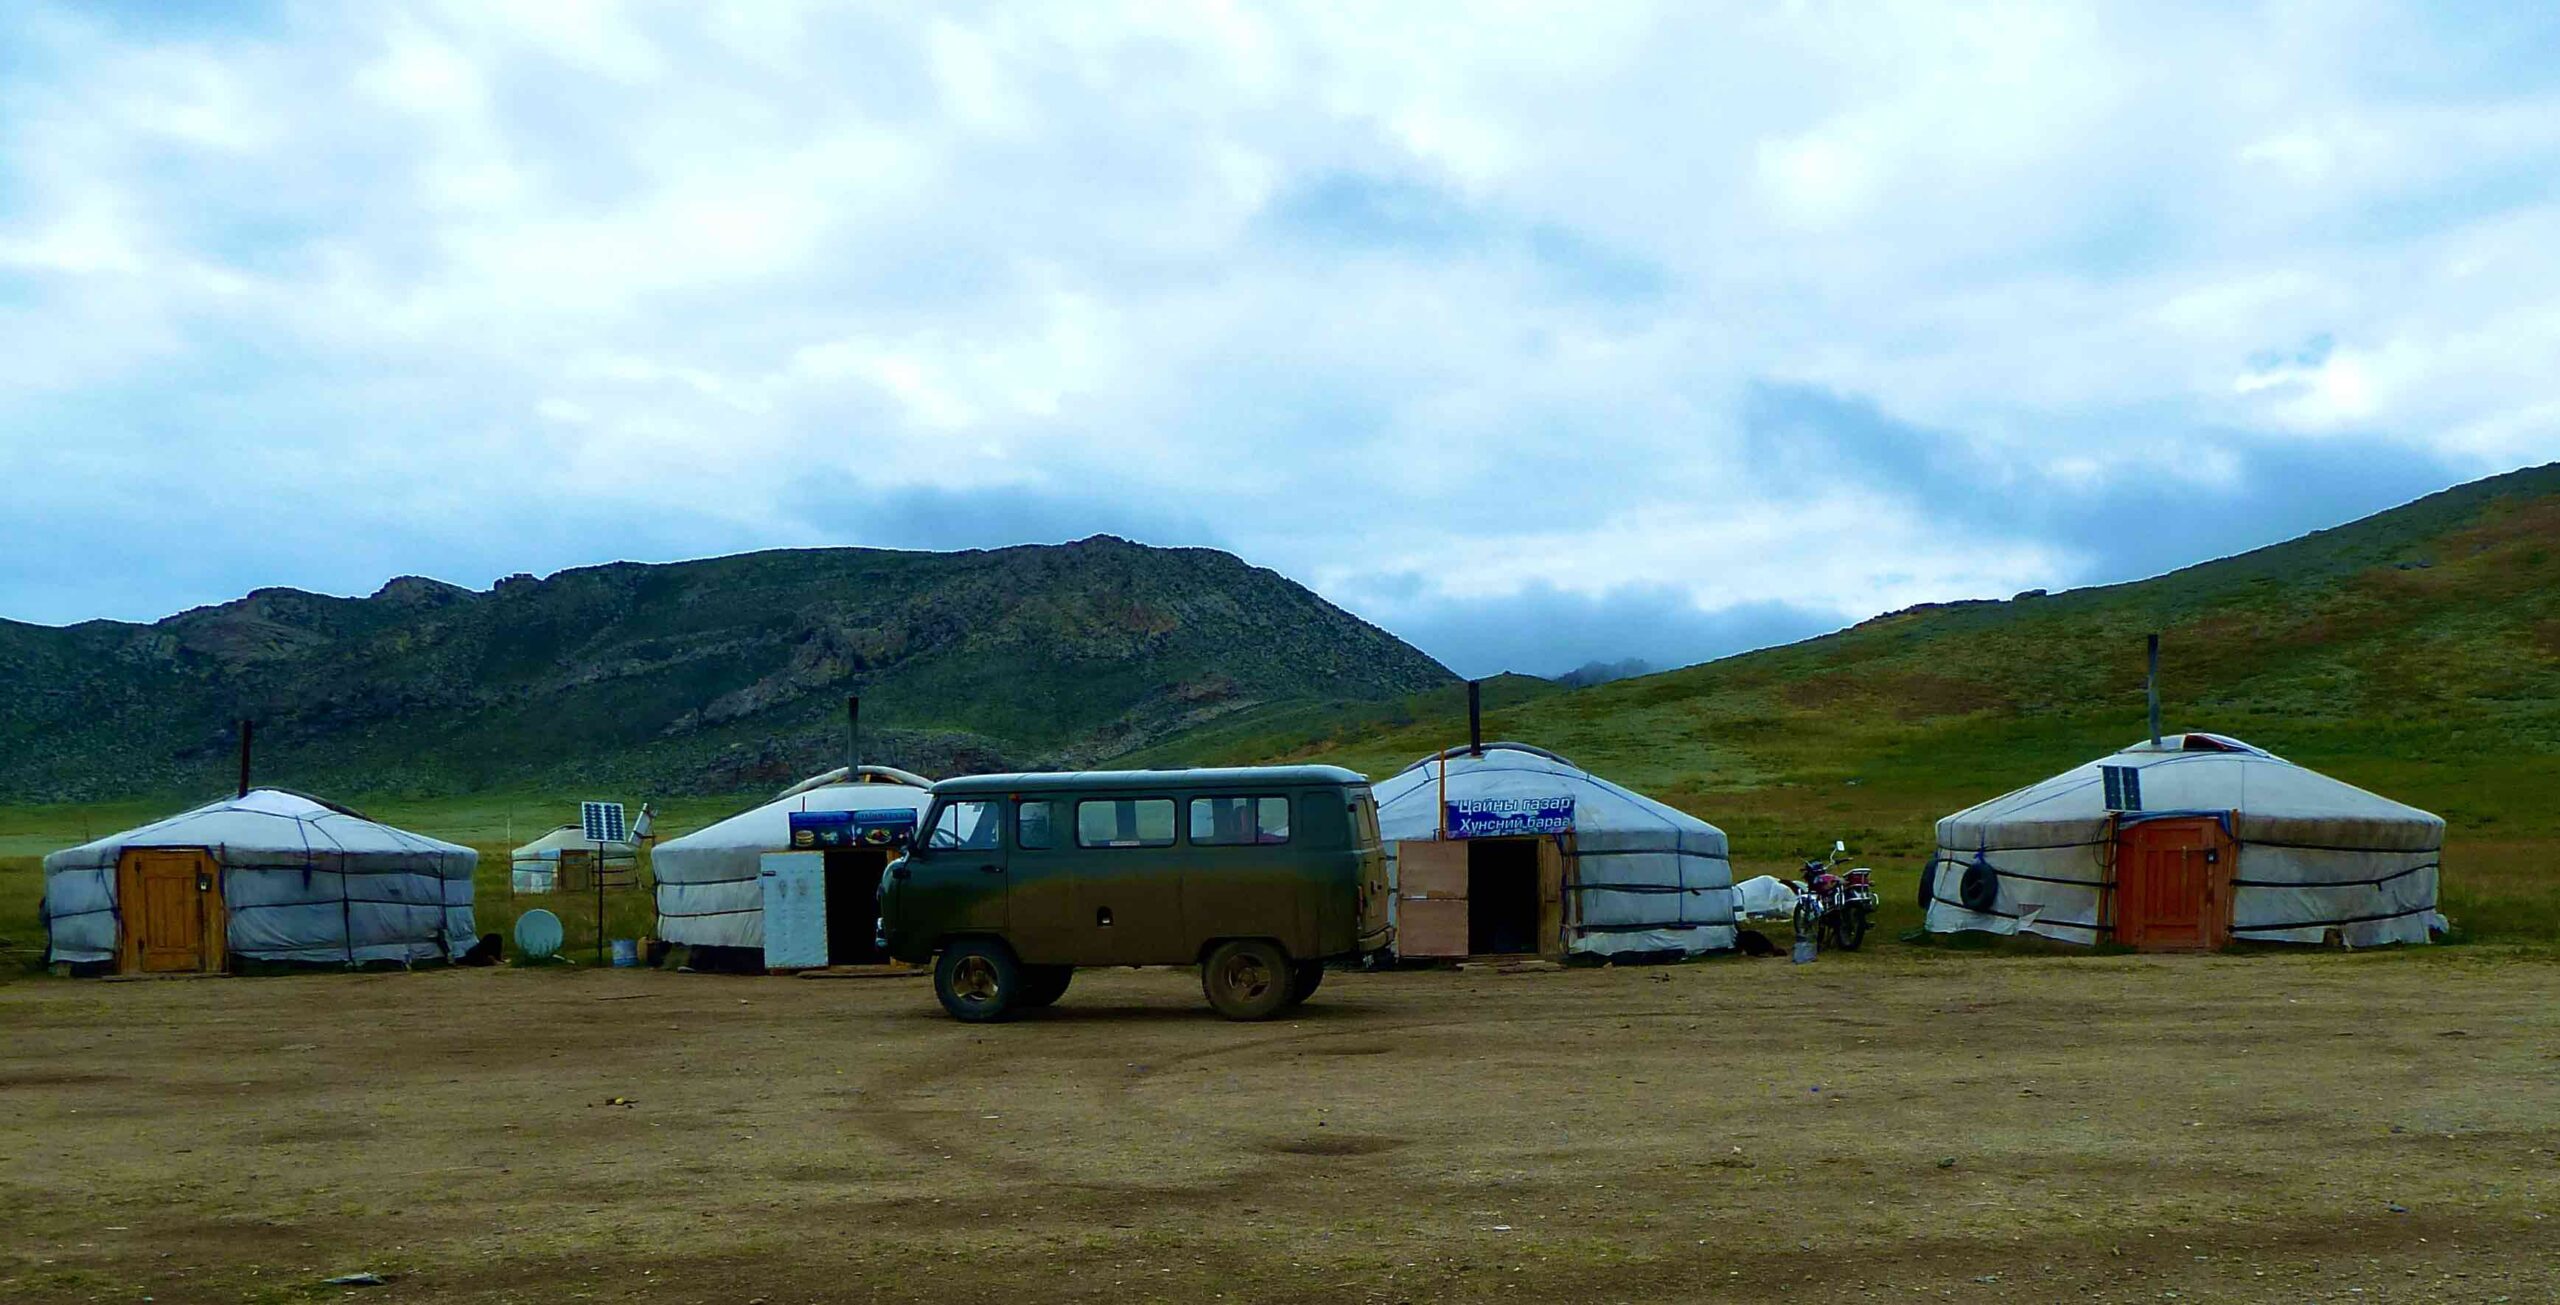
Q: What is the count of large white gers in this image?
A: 4